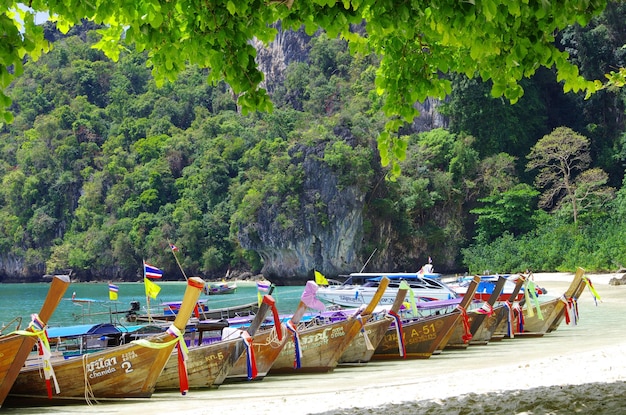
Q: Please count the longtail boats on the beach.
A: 12